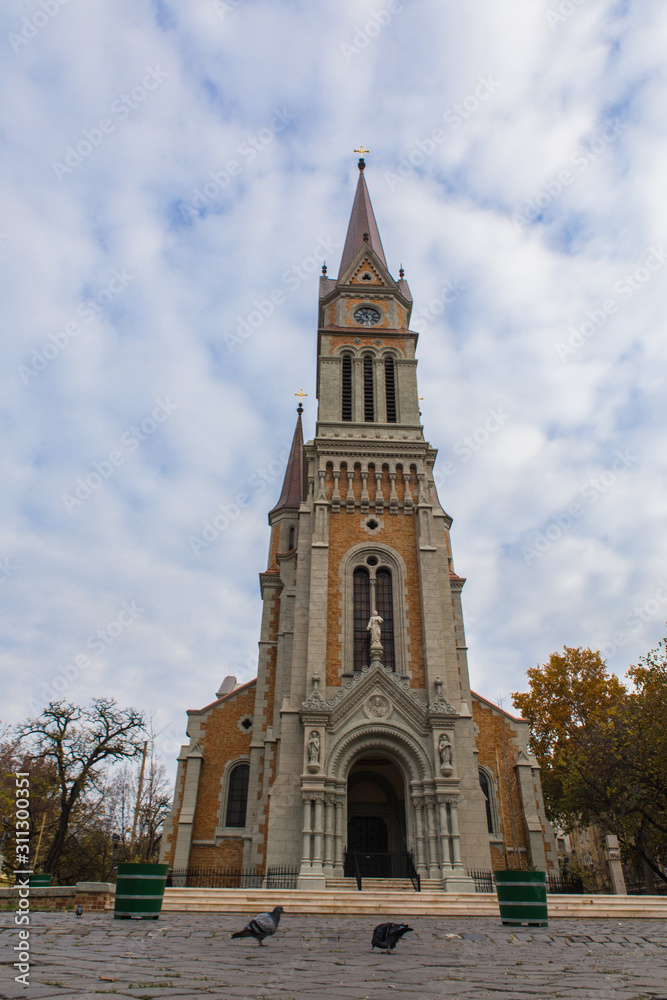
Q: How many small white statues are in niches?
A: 2